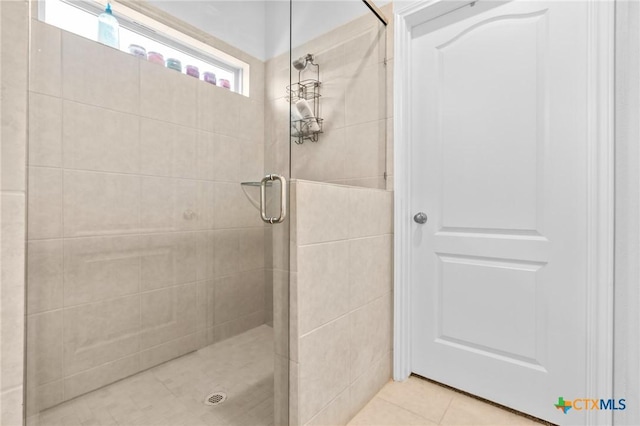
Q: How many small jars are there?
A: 6